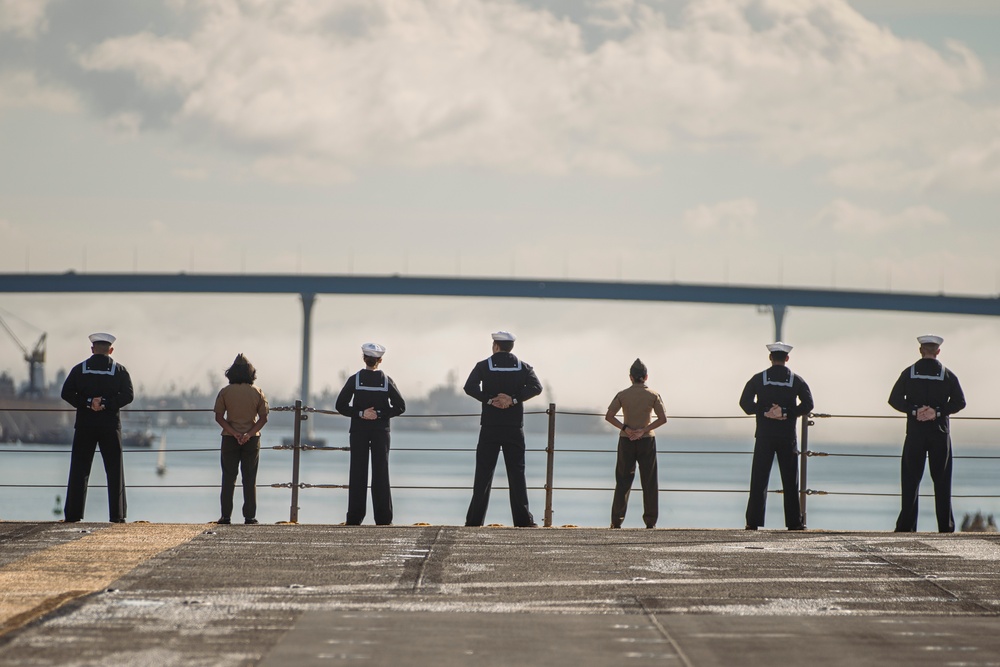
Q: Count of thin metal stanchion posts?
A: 3